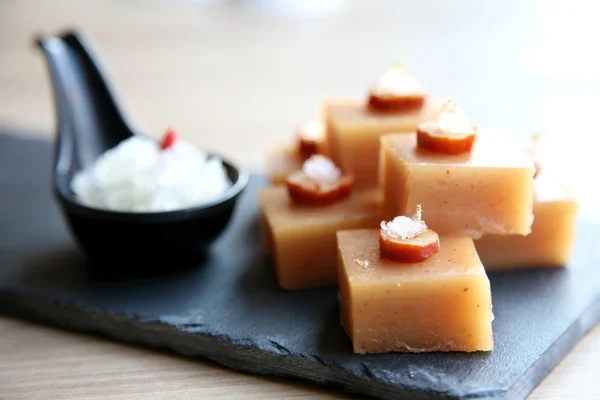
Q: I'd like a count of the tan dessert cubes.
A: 6